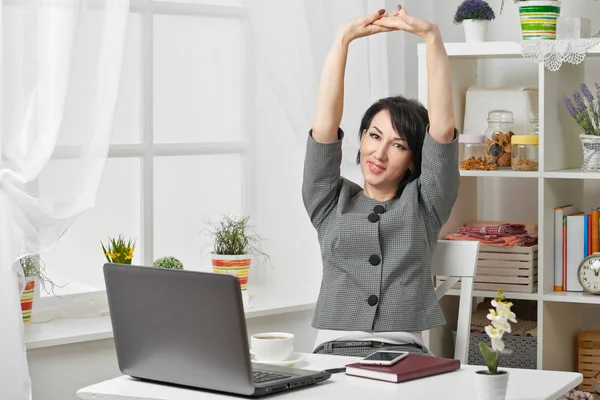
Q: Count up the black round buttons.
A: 4